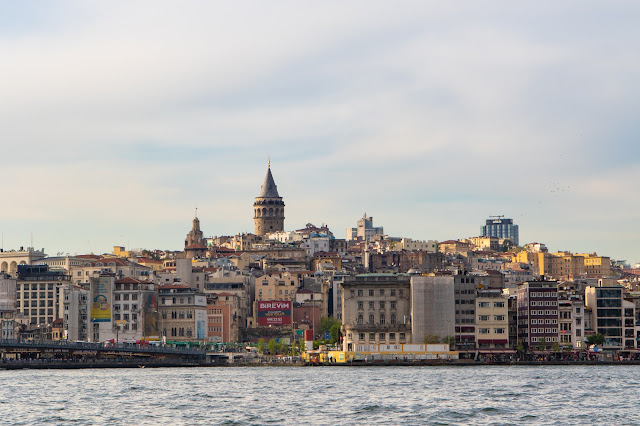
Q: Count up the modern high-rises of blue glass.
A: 1